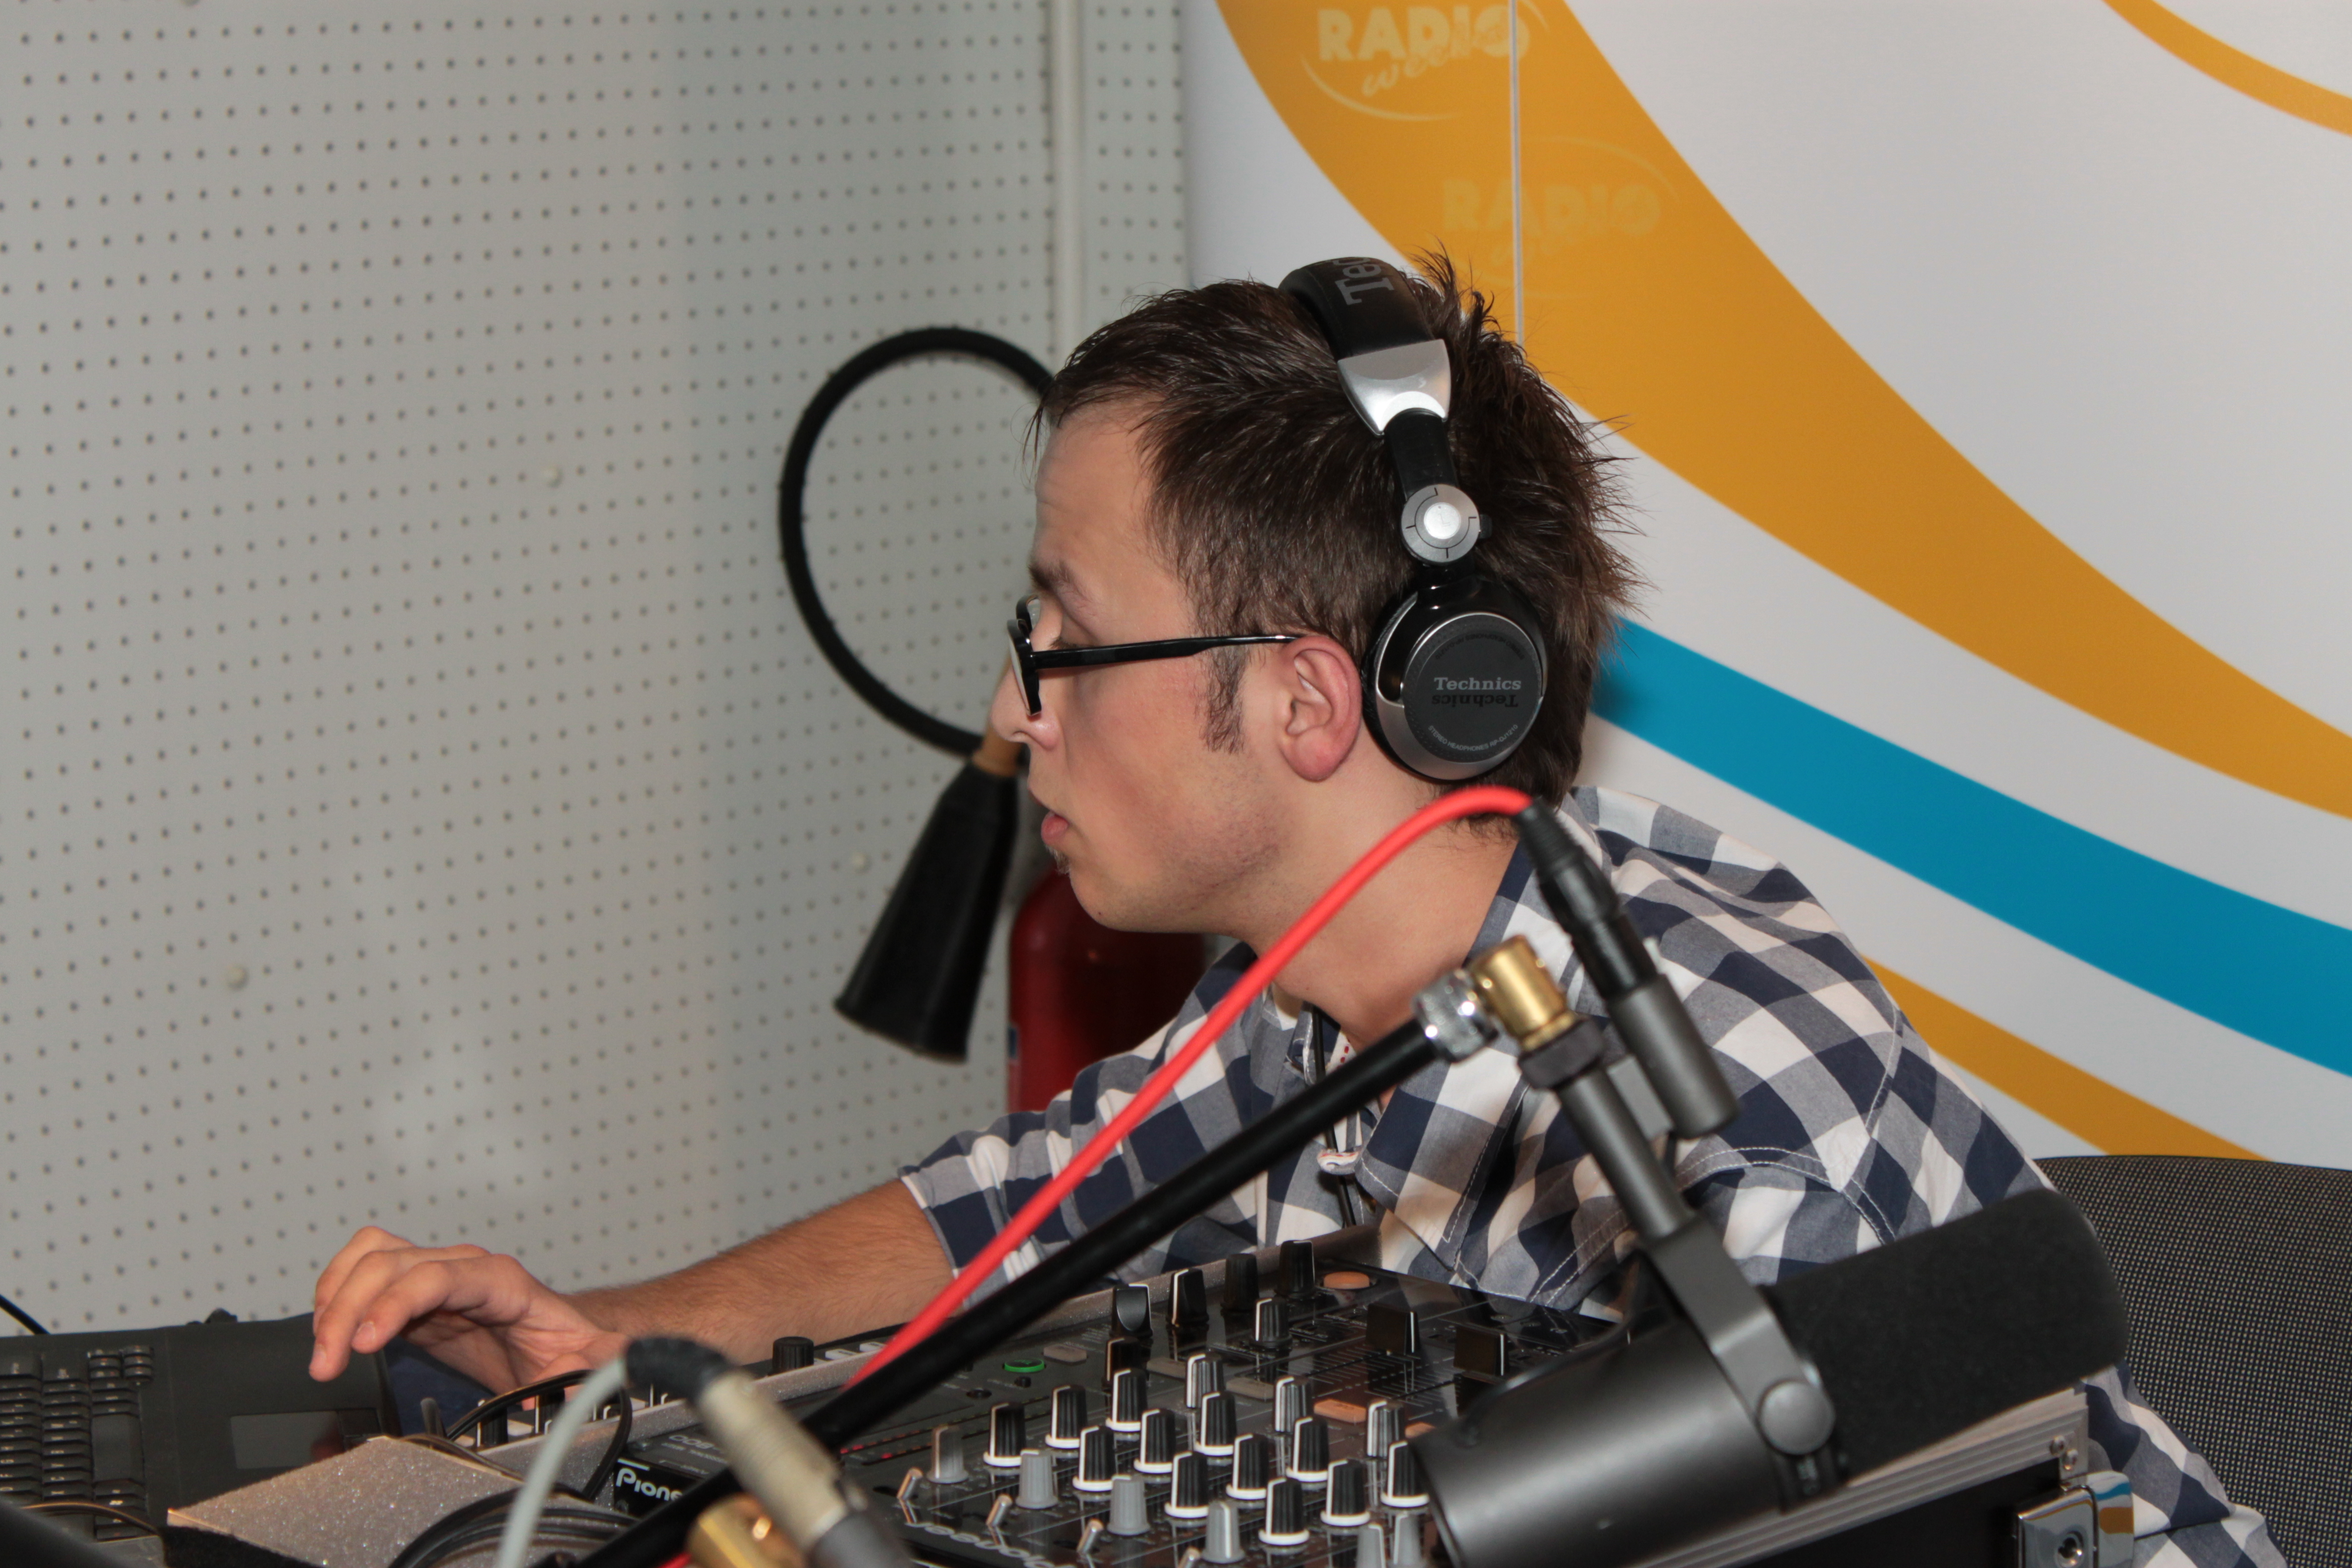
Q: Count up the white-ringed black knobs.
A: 12